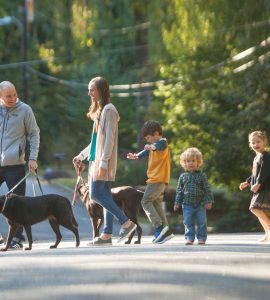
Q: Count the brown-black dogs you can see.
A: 2